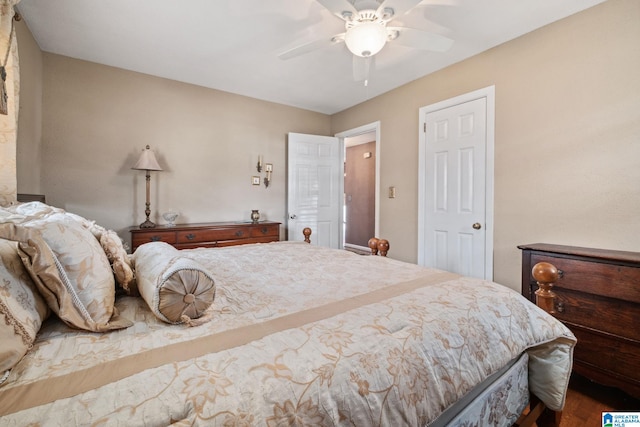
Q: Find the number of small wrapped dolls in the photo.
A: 0